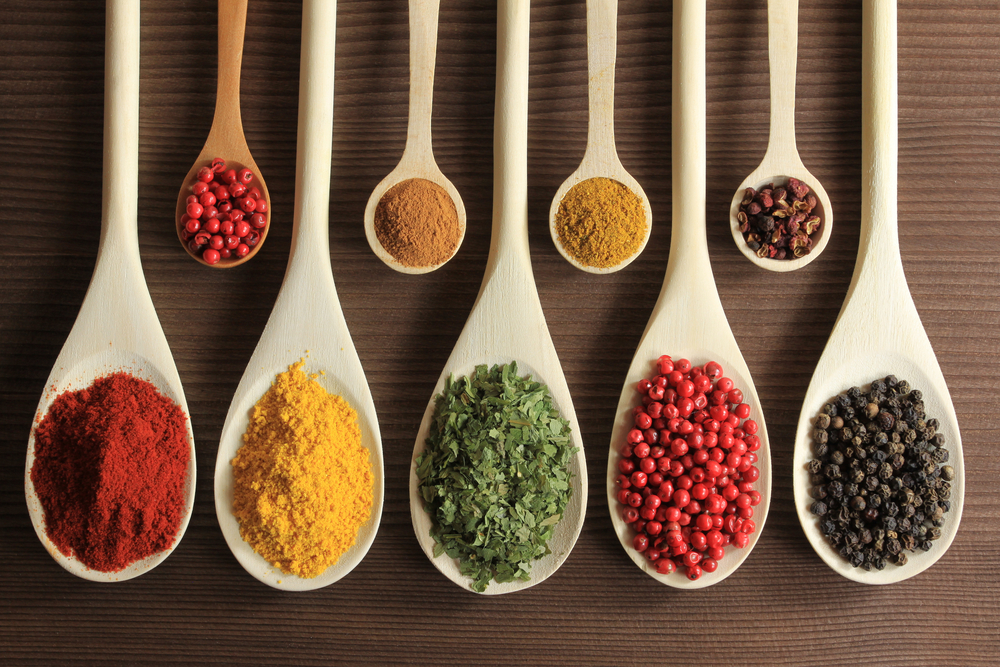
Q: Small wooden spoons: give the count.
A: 4